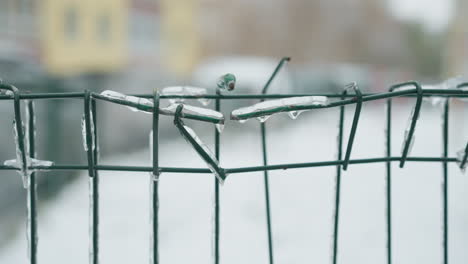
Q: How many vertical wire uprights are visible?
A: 8